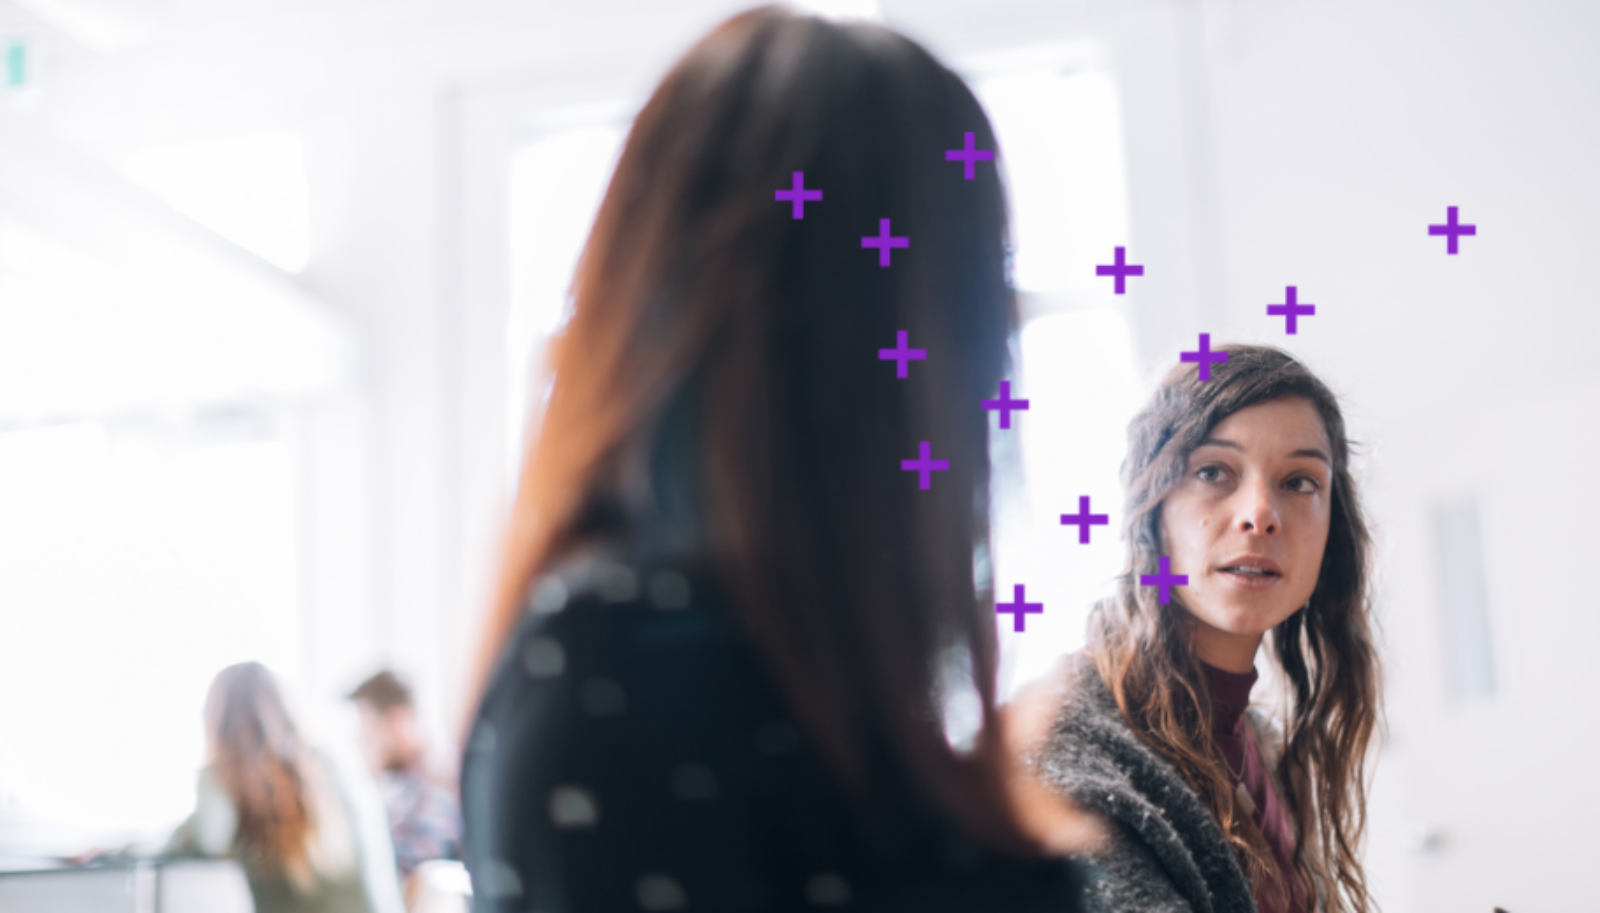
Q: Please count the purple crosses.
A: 13